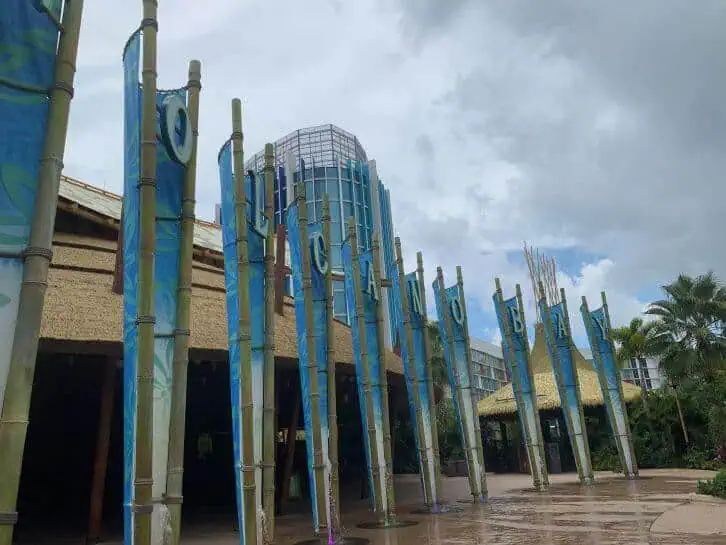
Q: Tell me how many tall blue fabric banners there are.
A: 10